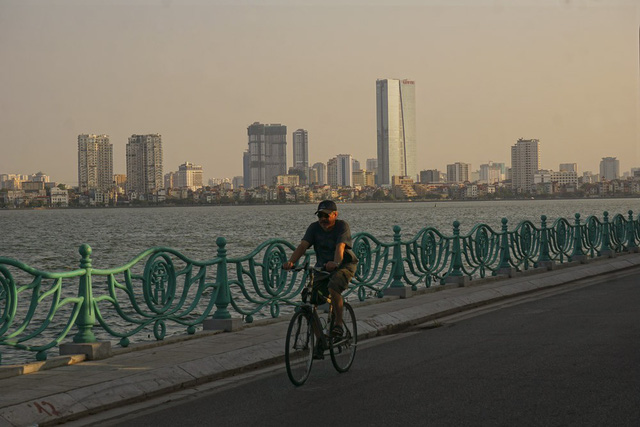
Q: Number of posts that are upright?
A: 9